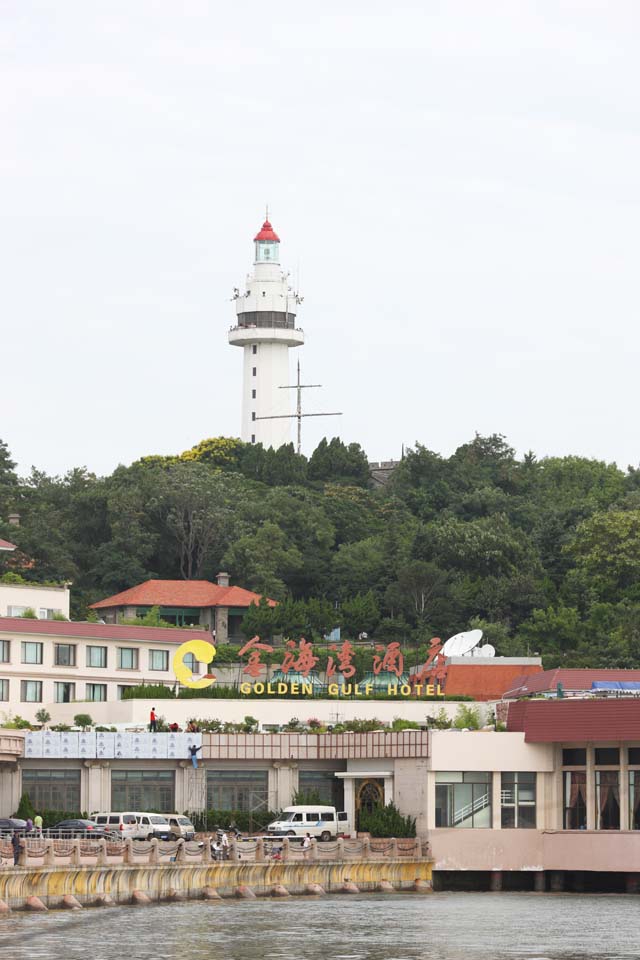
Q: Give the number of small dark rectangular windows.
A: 5